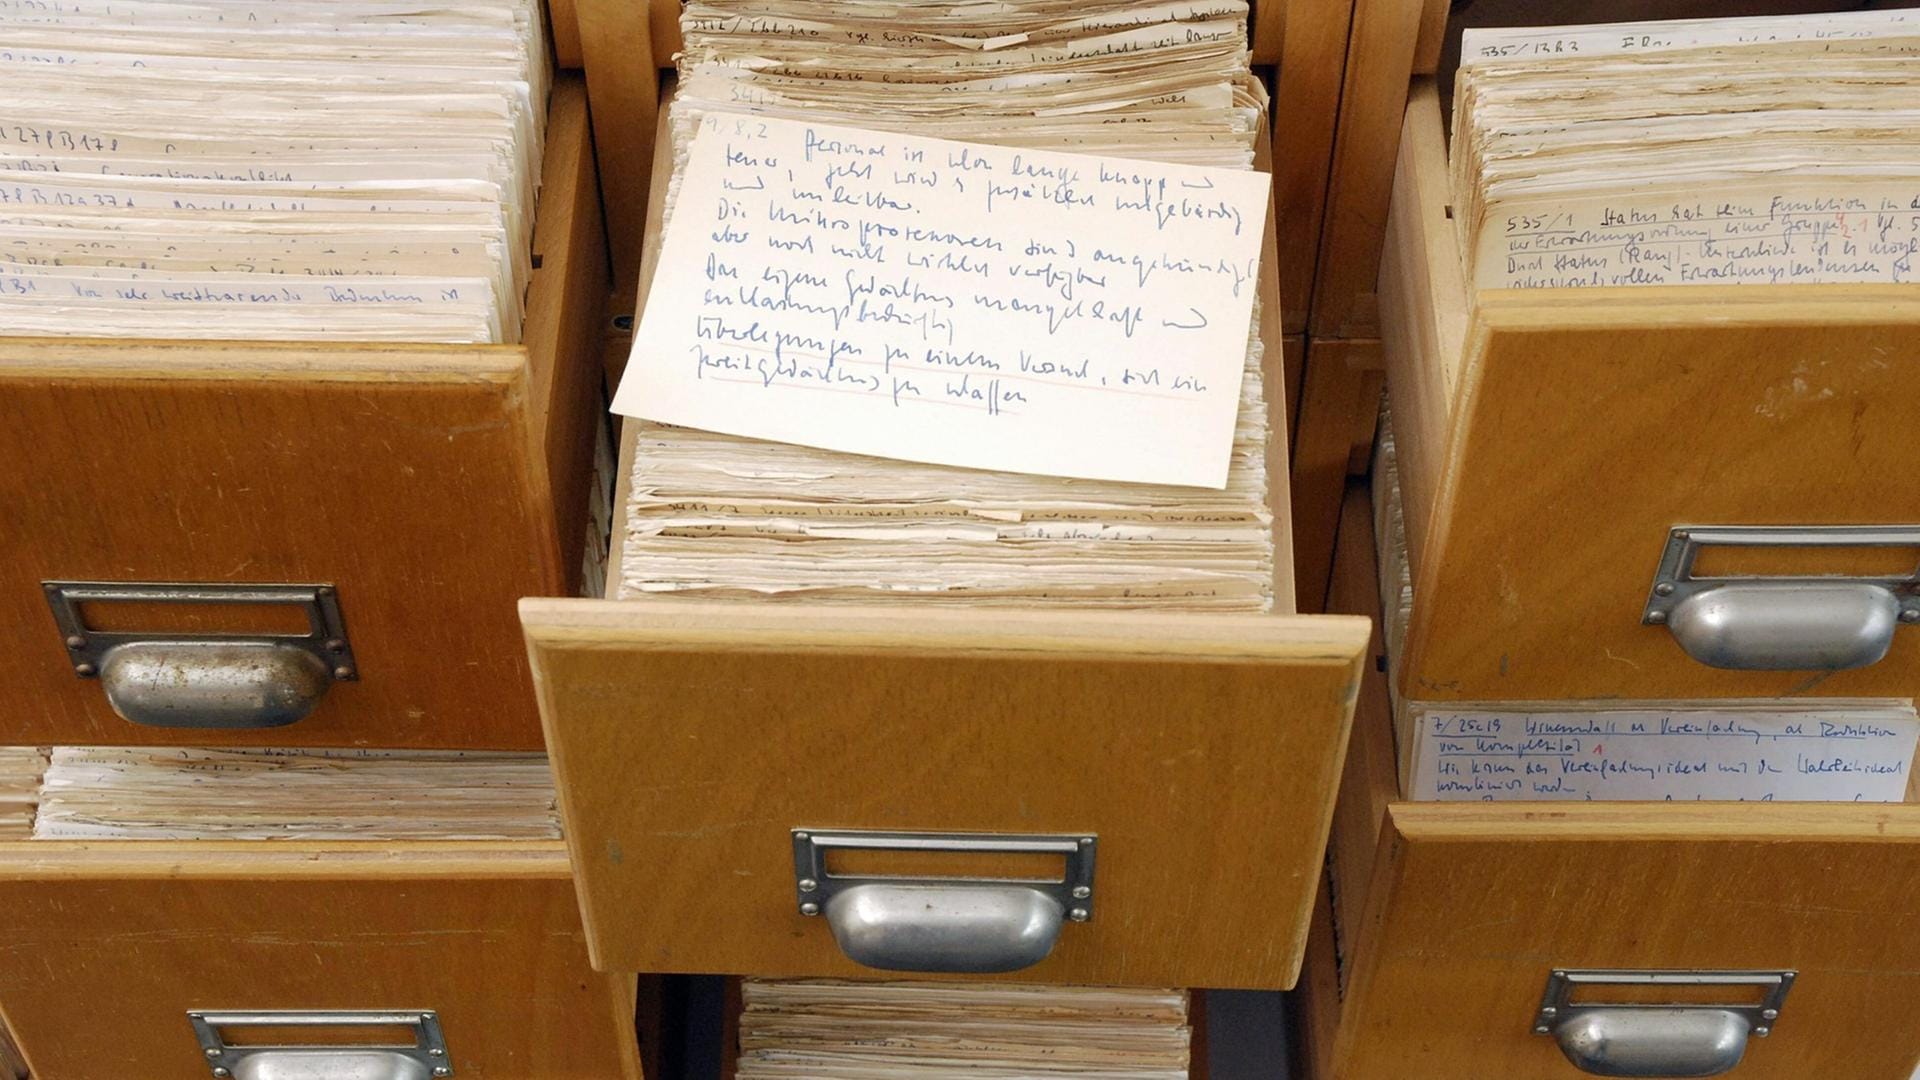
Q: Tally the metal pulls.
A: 5